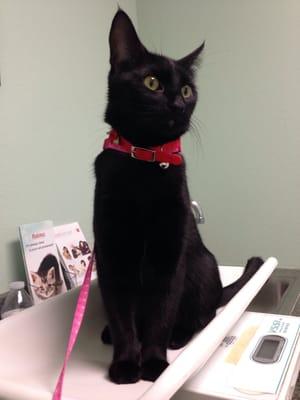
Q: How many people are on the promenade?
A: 0